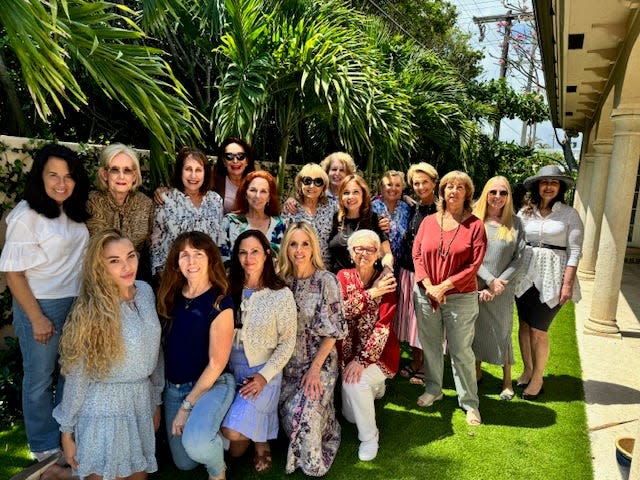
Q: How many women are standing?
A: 13